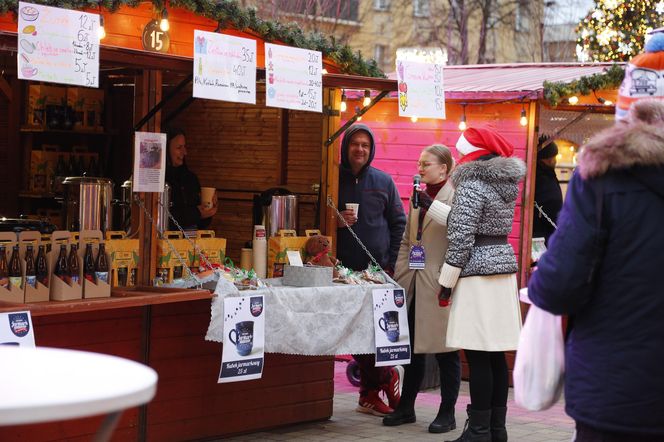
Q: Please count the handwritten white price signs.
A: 4